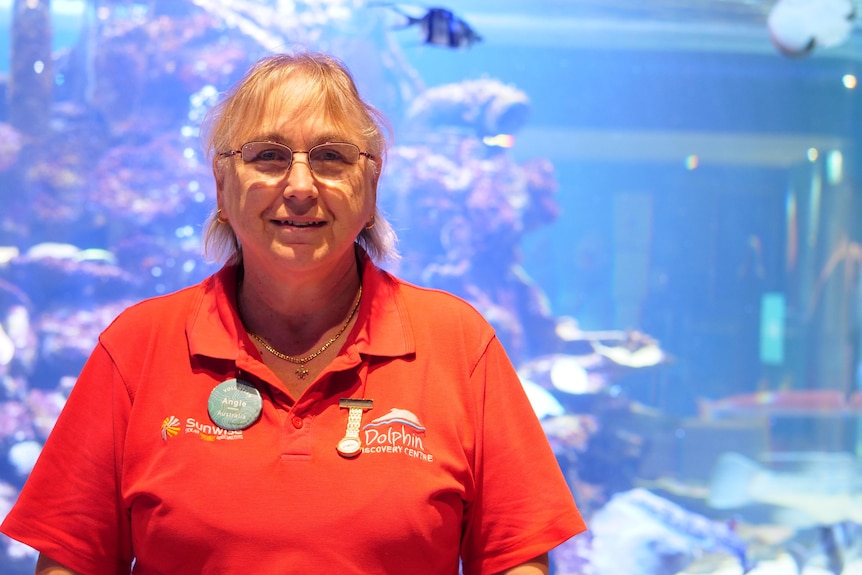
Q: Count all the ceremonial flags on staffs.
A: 0